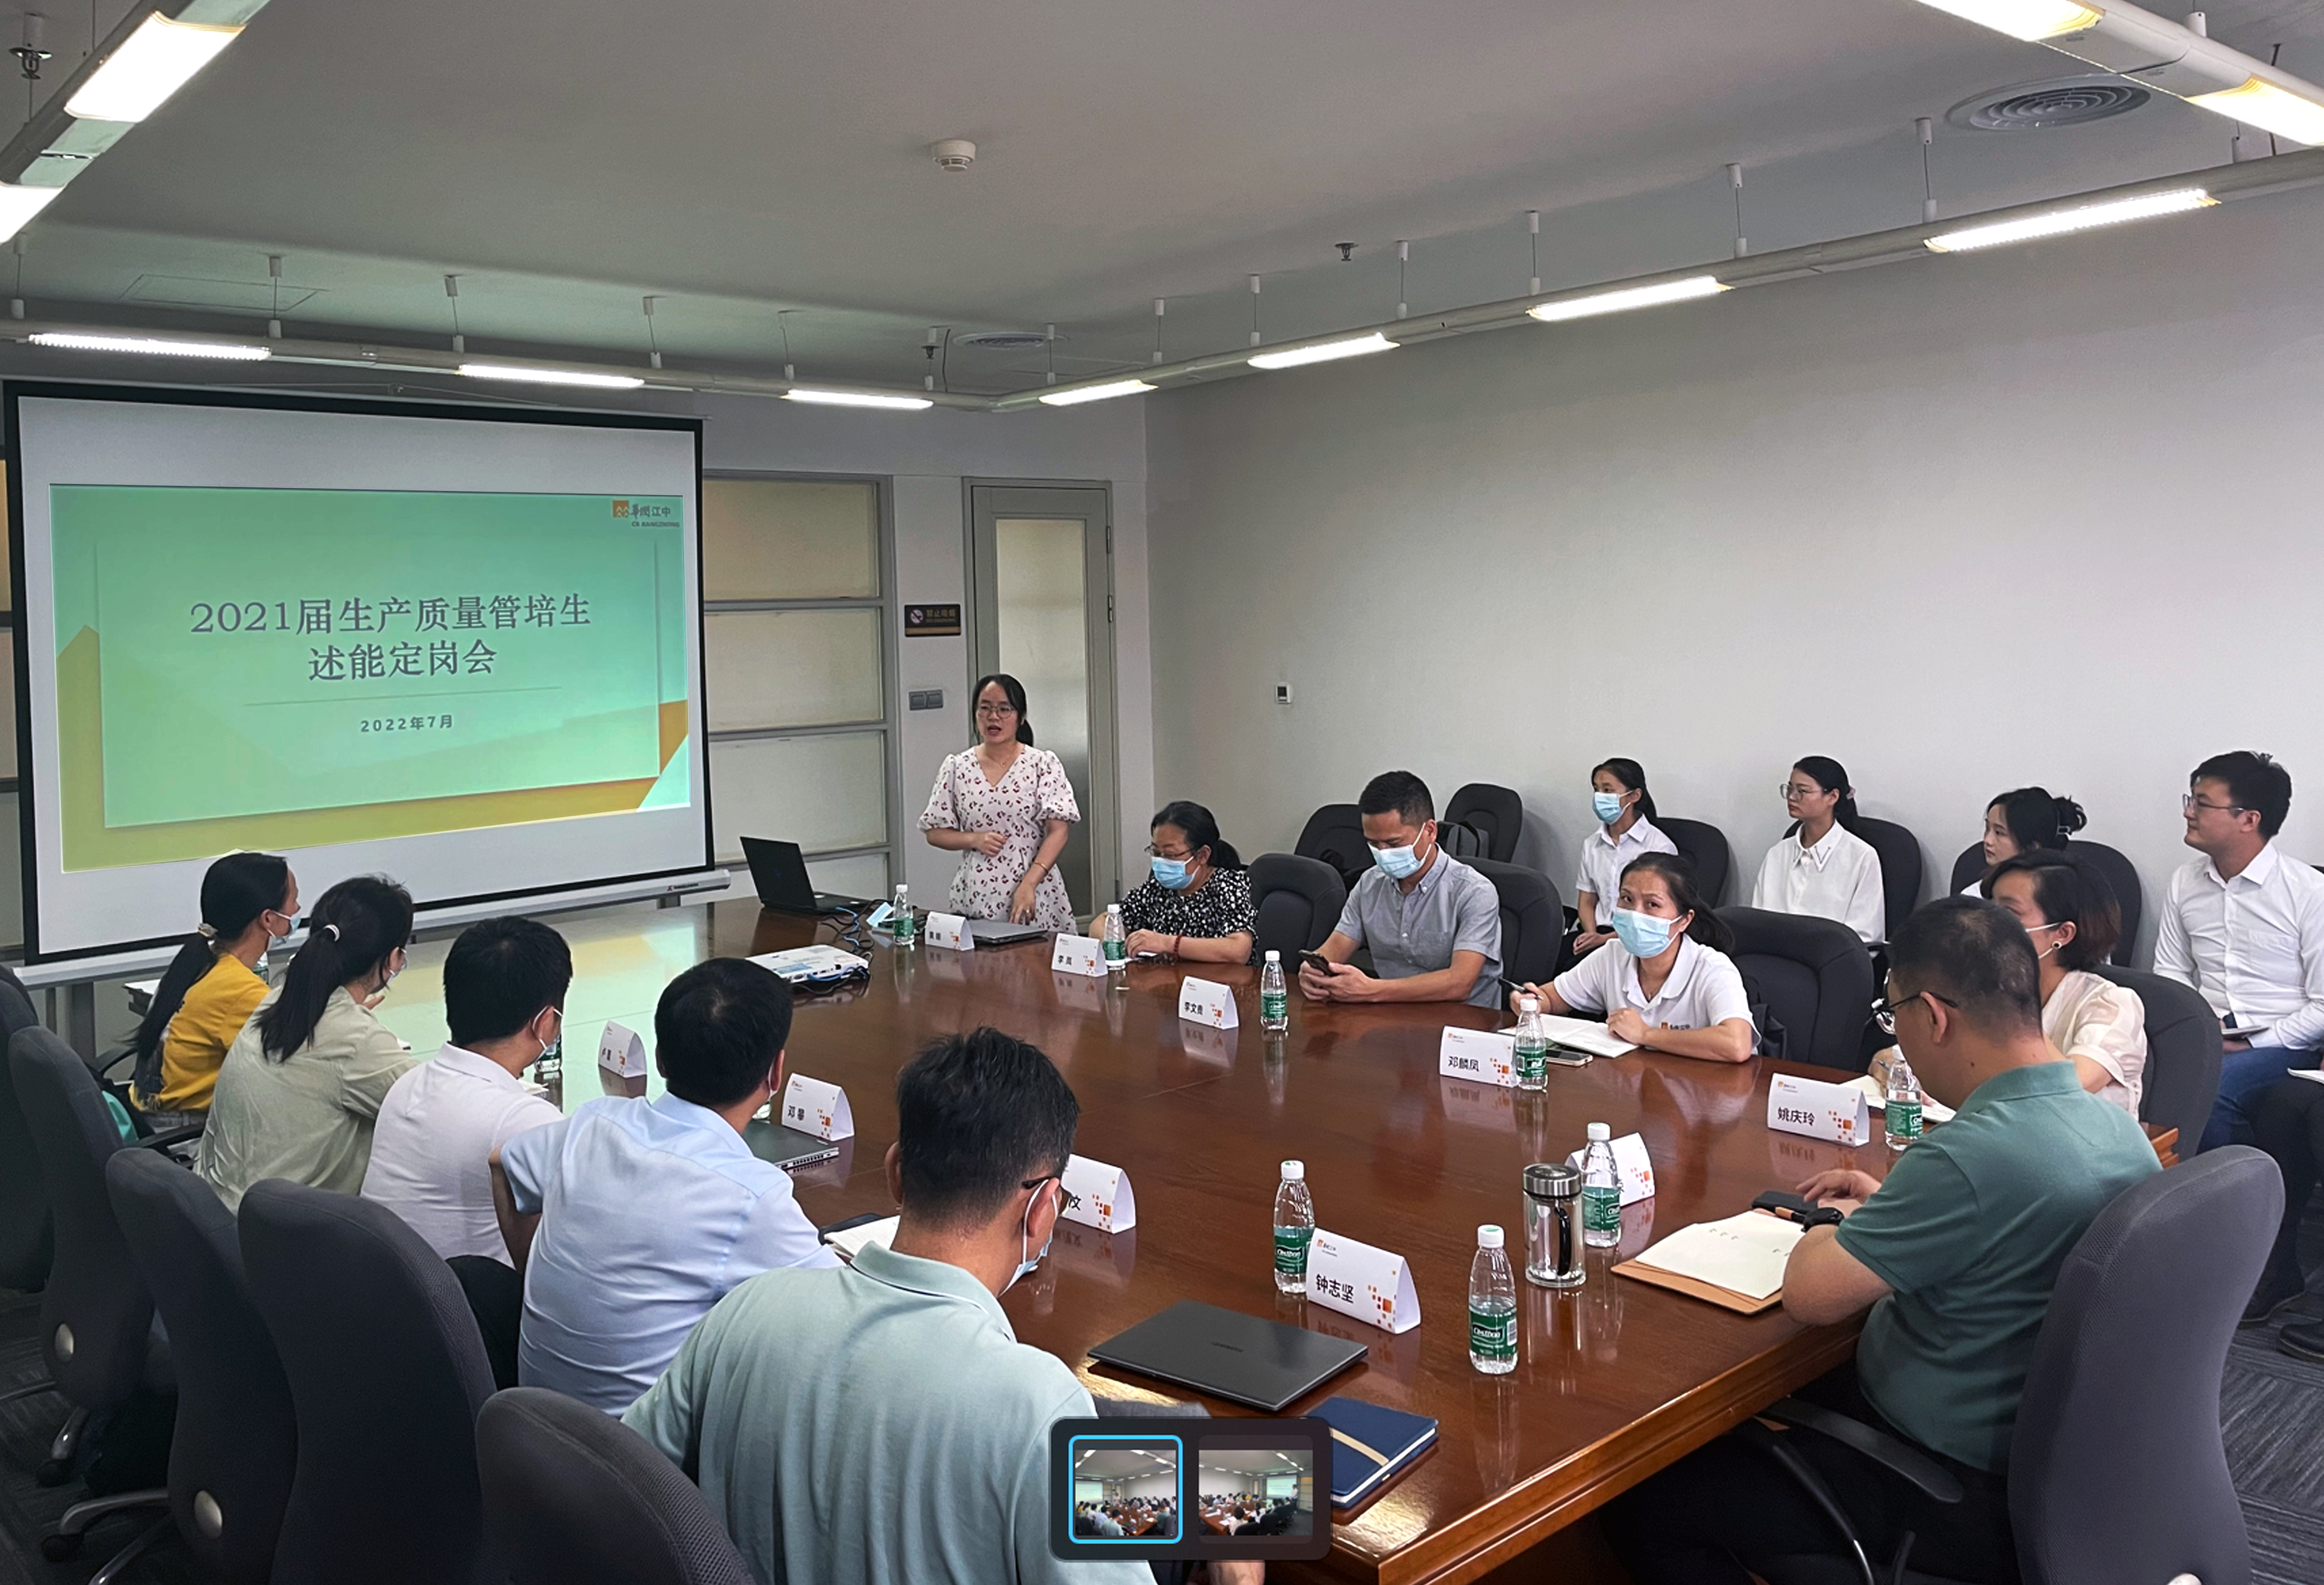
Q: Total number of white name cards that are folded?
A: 10